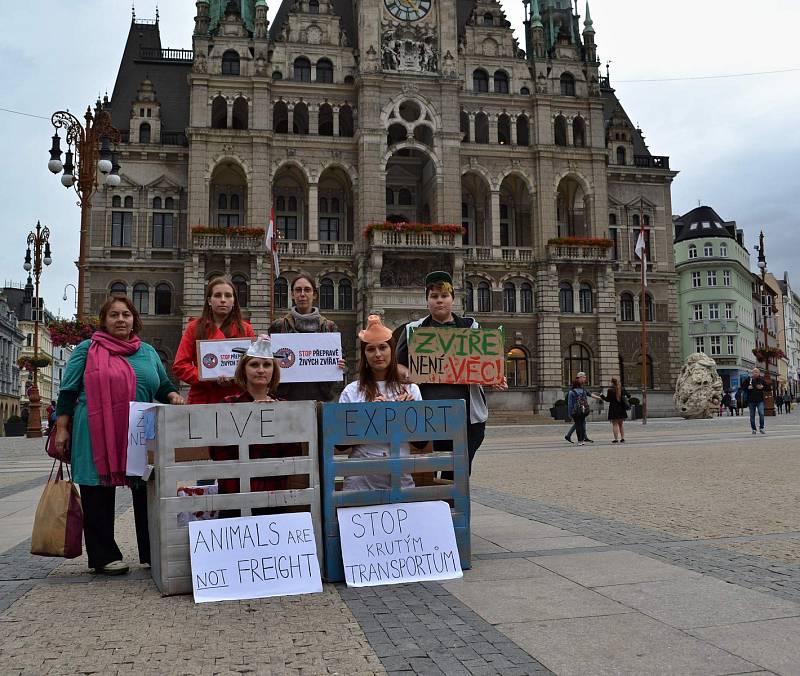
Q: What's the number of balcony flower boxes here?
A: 3